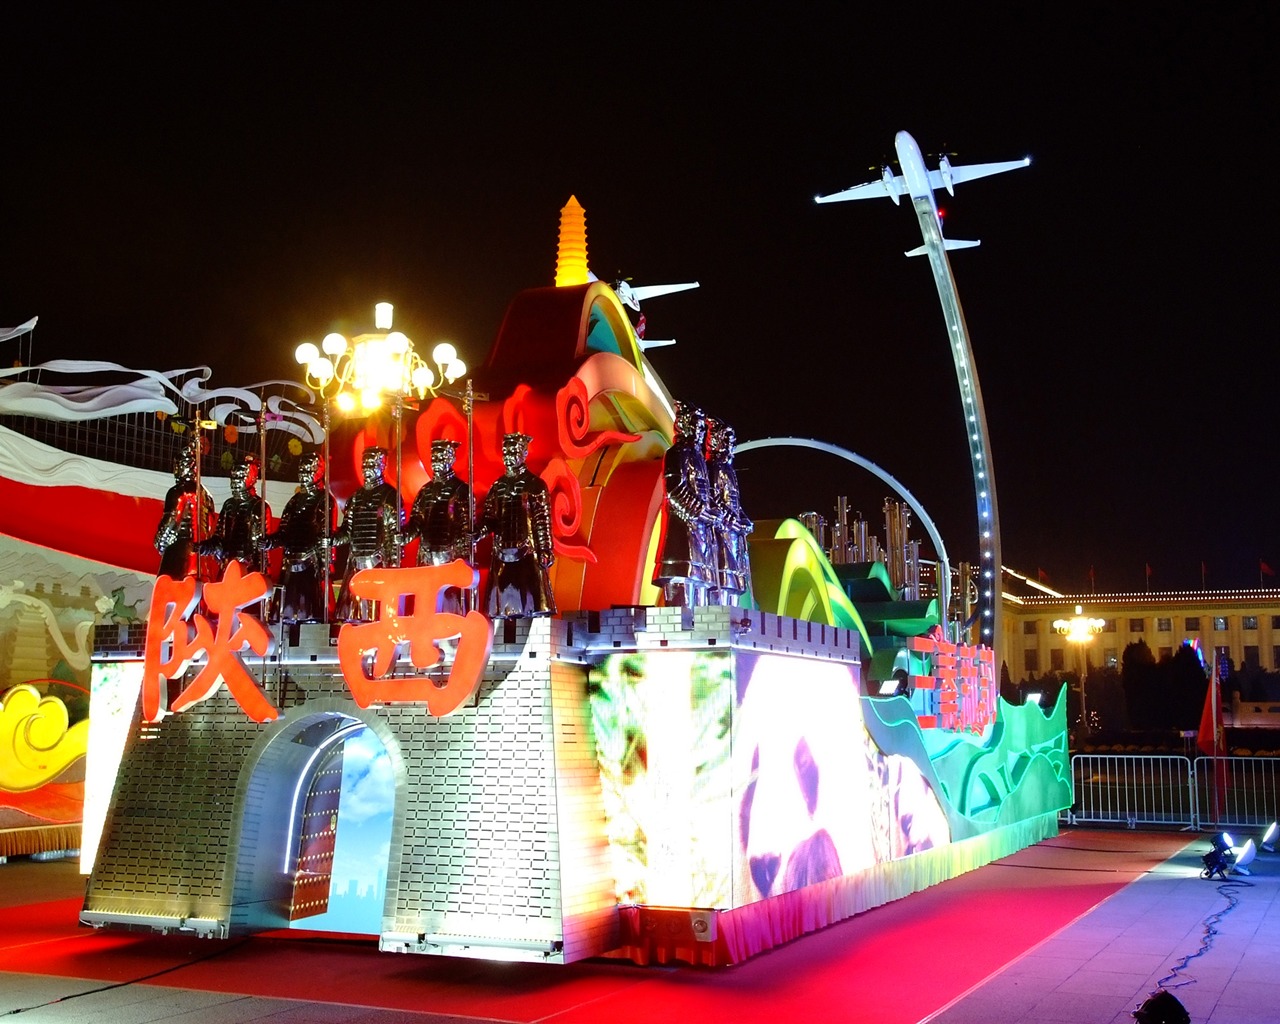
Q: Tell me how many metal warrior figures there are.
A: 8